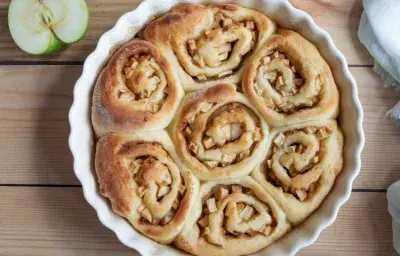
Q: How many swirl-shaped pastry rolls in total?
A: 7